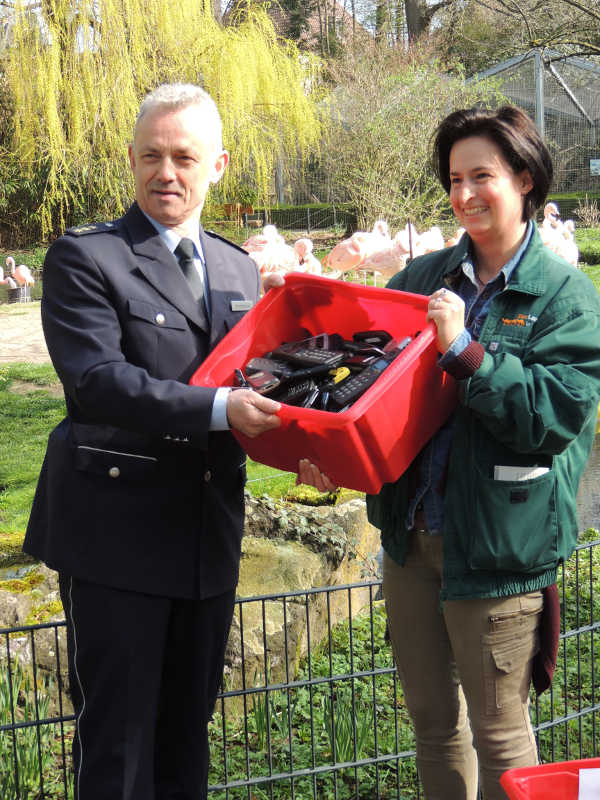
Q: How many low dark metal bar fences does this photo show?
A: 1